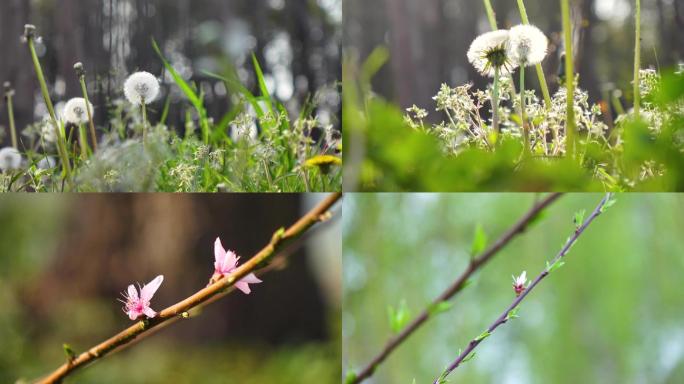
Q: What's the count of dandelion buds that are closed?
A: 3